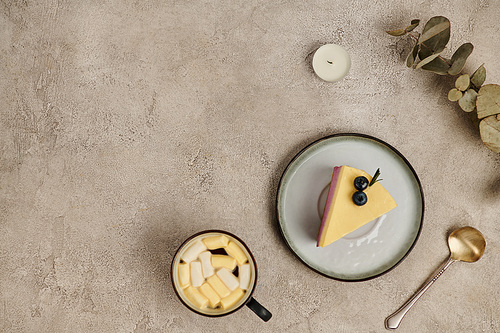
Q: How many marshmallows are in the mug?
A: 13